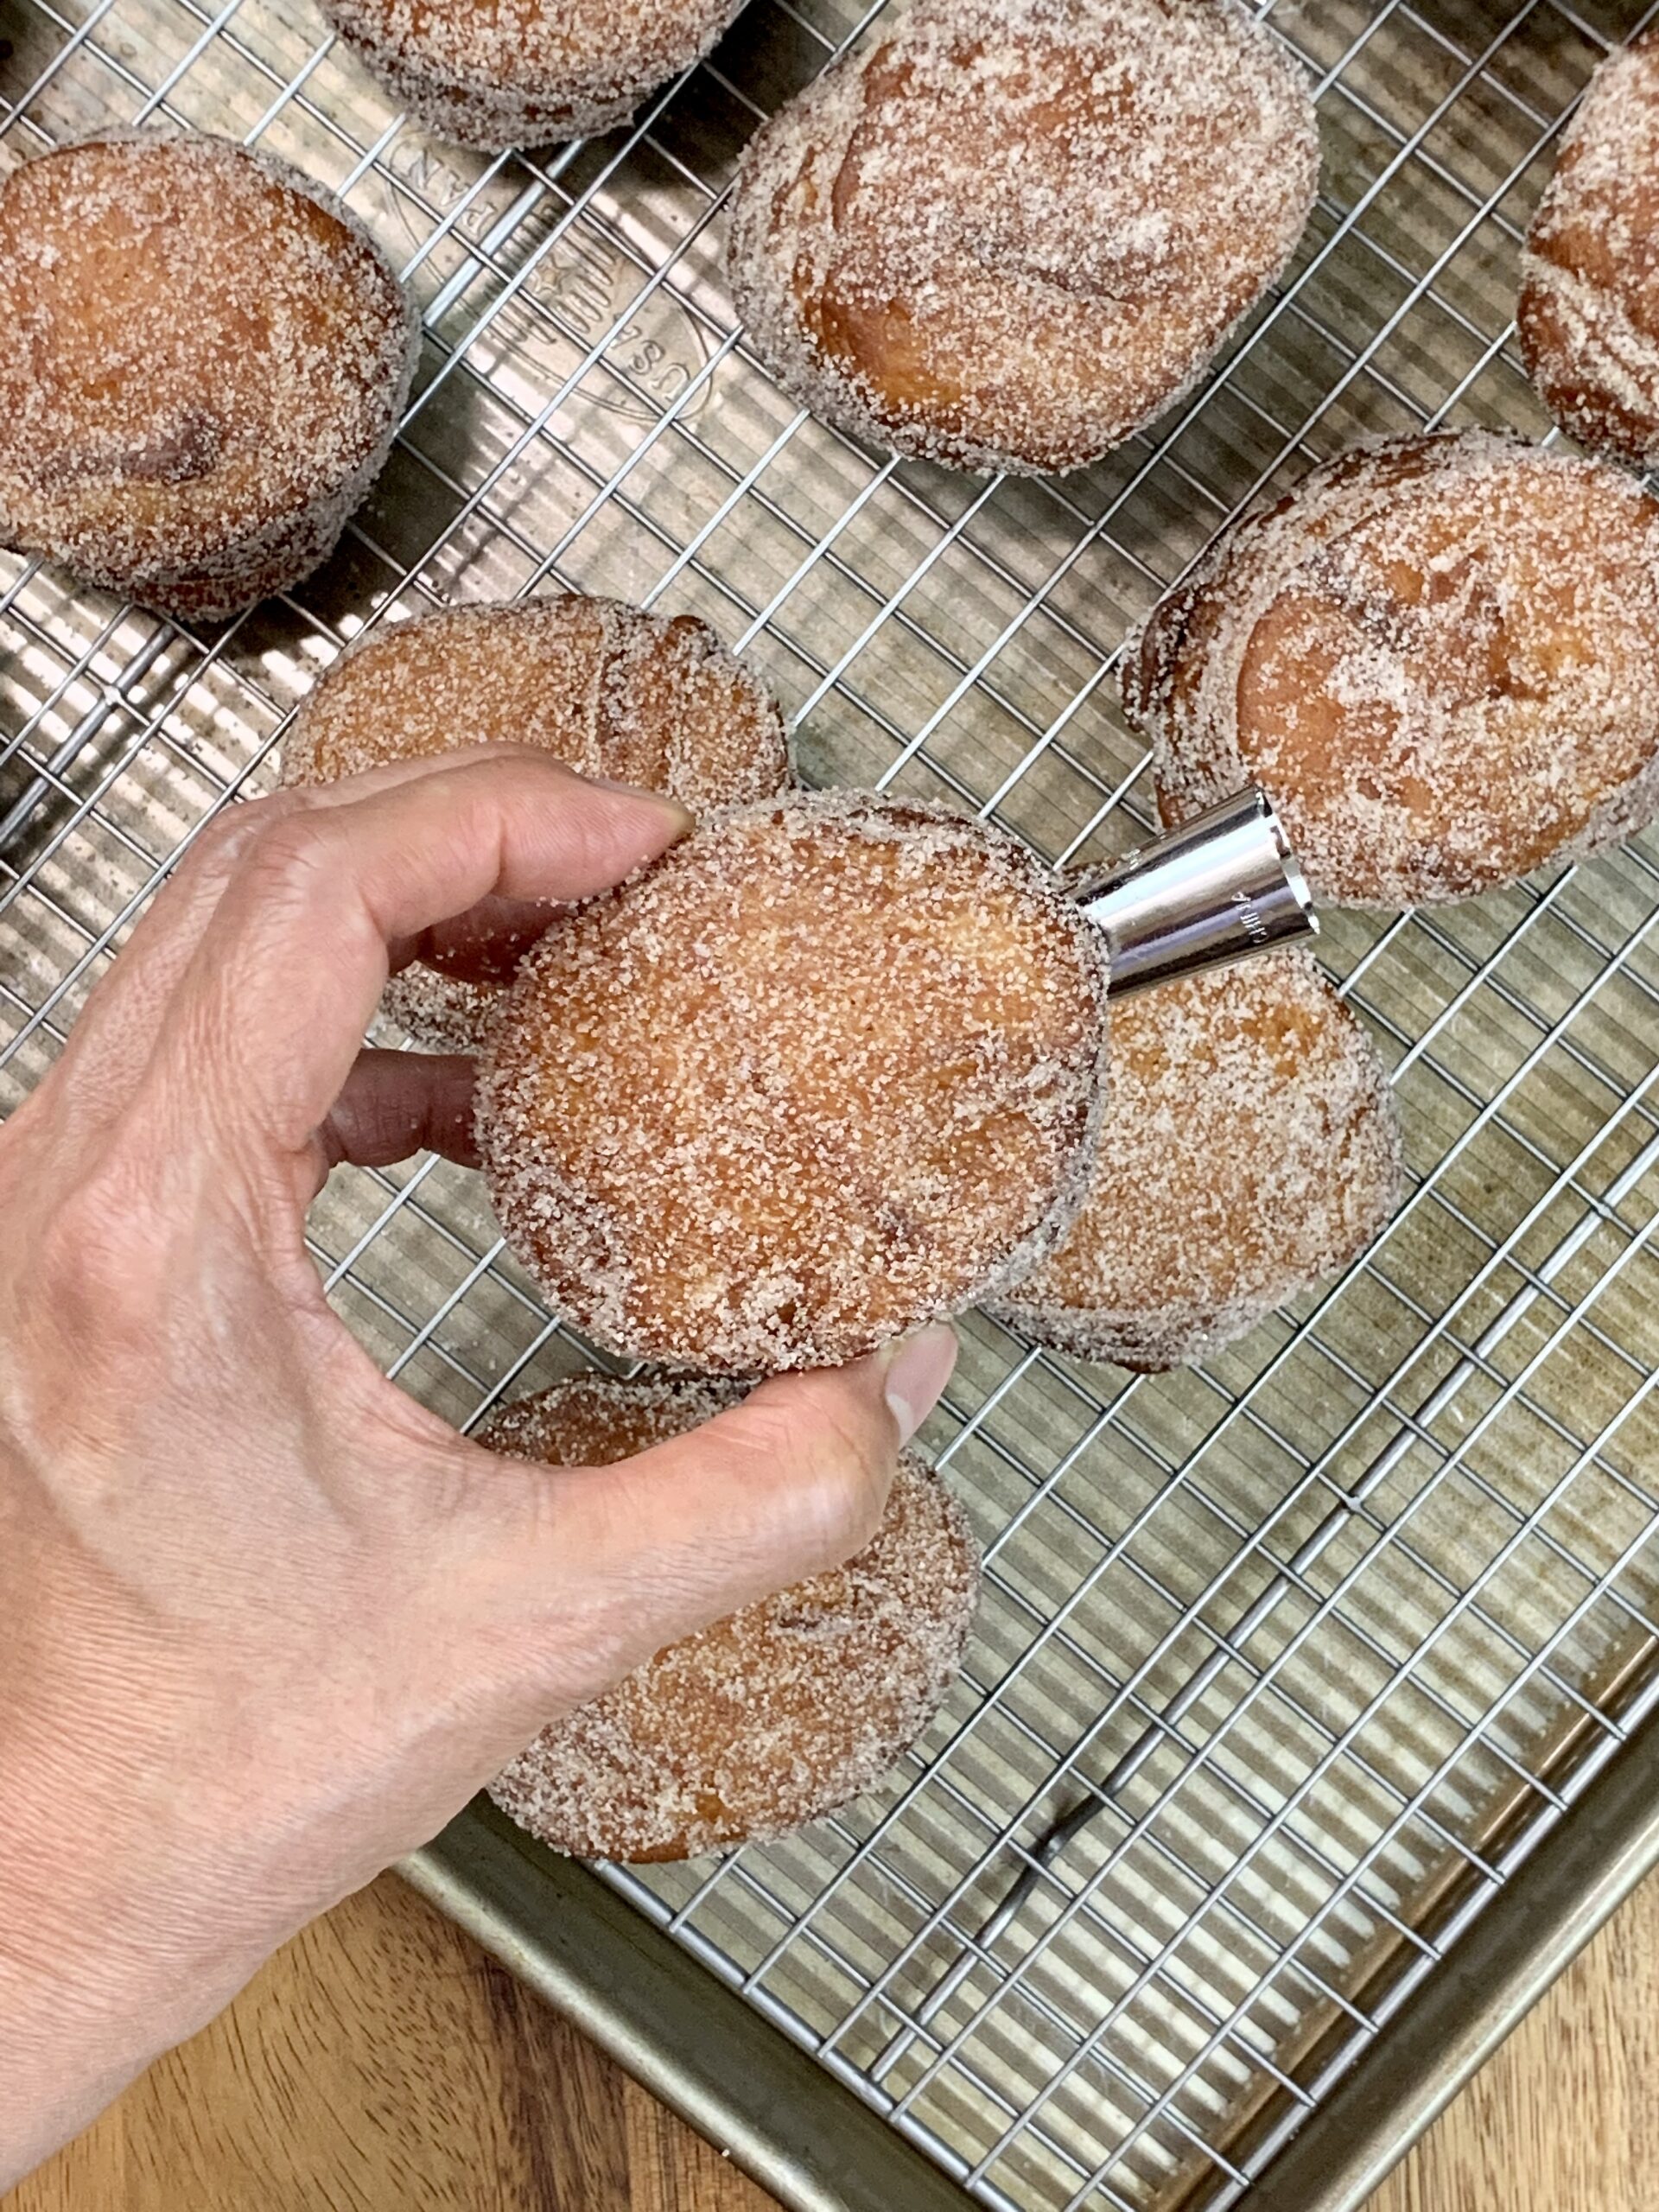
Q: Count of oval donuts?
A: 9